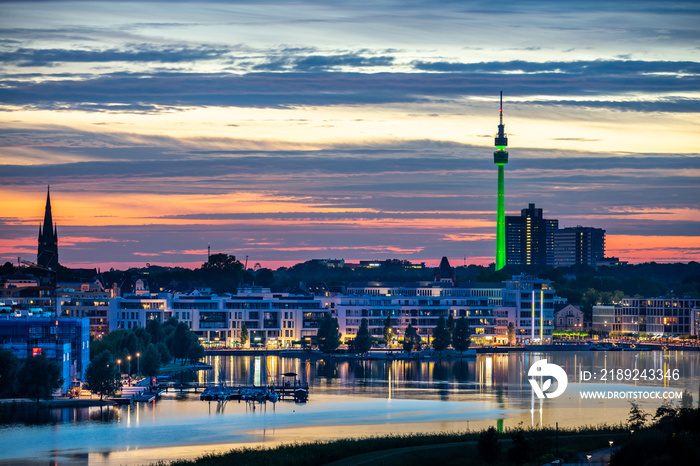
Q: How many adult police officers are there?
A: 0